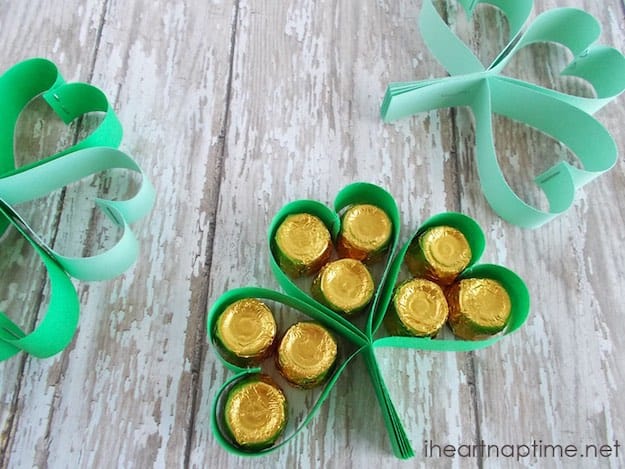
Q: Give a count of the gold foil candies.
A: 9